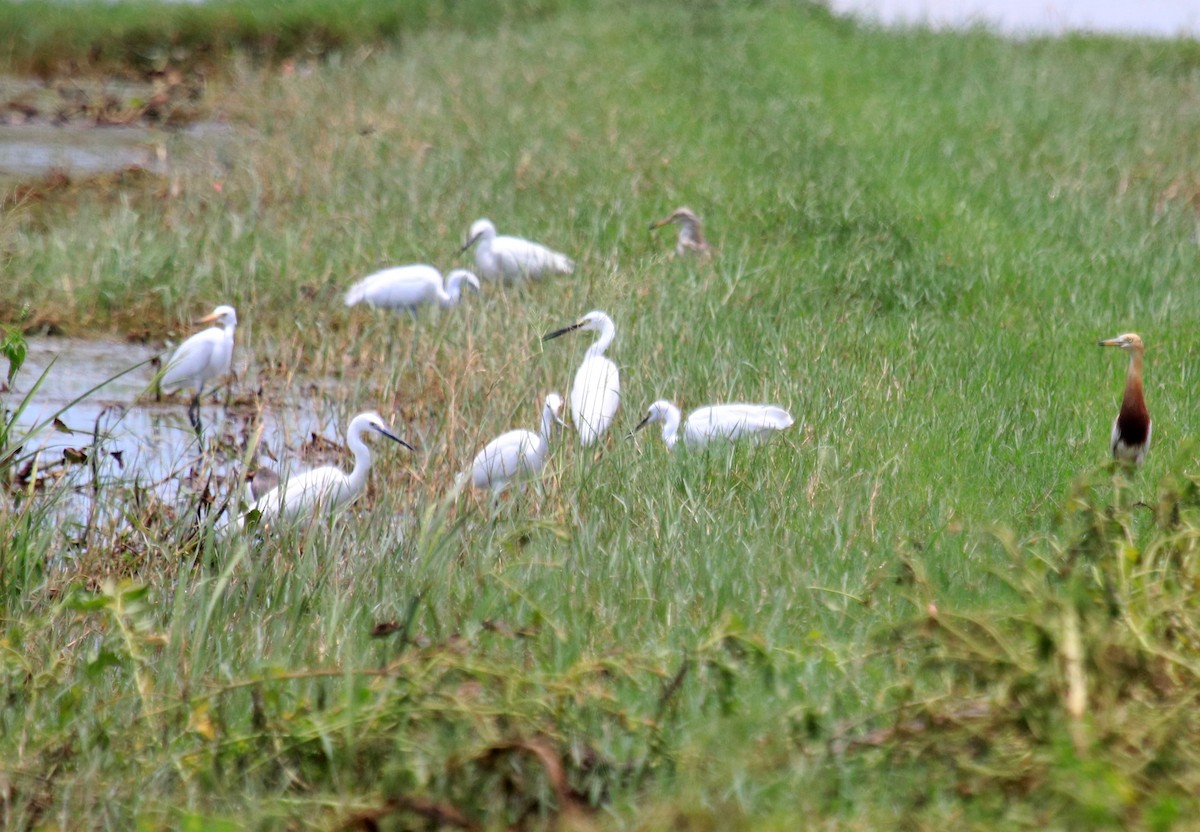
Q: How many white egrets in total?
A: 7